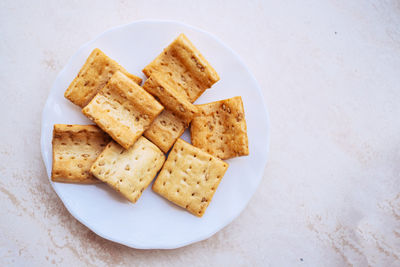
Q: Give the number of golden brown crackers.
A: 8